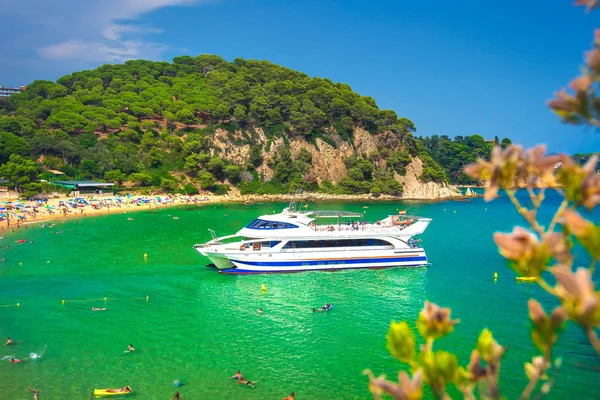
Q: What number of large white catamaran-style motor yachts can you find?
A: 1